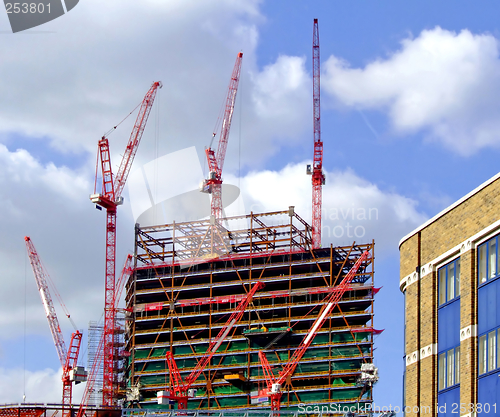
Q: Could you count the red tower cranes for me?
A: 7